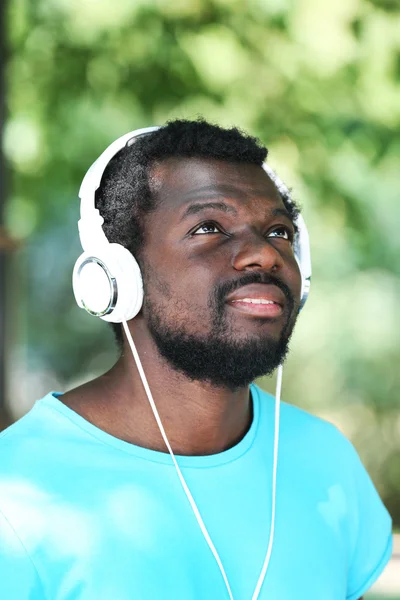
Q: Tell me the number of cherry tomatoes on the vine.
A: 0